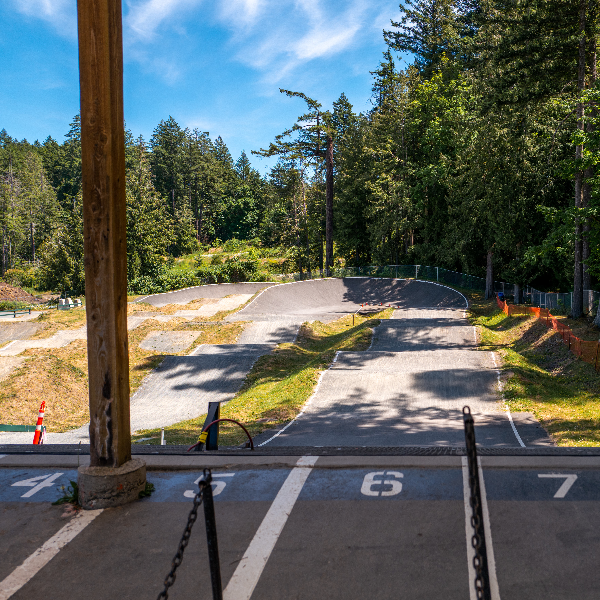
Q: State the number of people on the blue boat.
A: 0